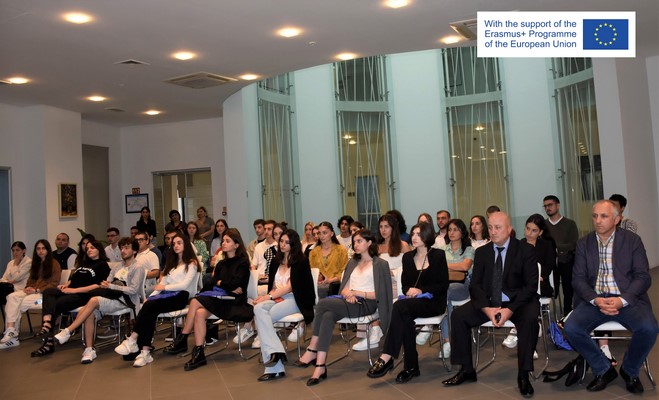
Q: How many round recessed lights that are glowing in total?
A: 10